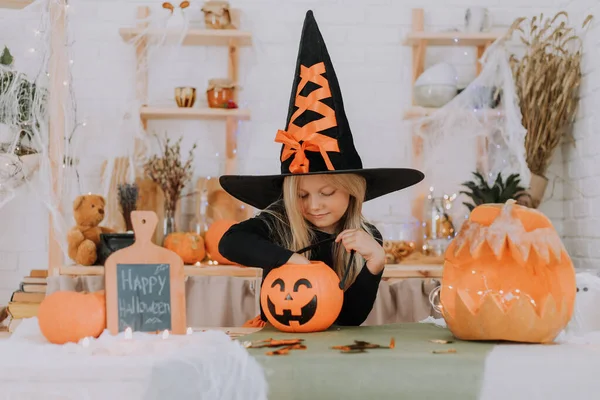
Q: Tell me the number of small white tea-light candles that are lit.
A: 4